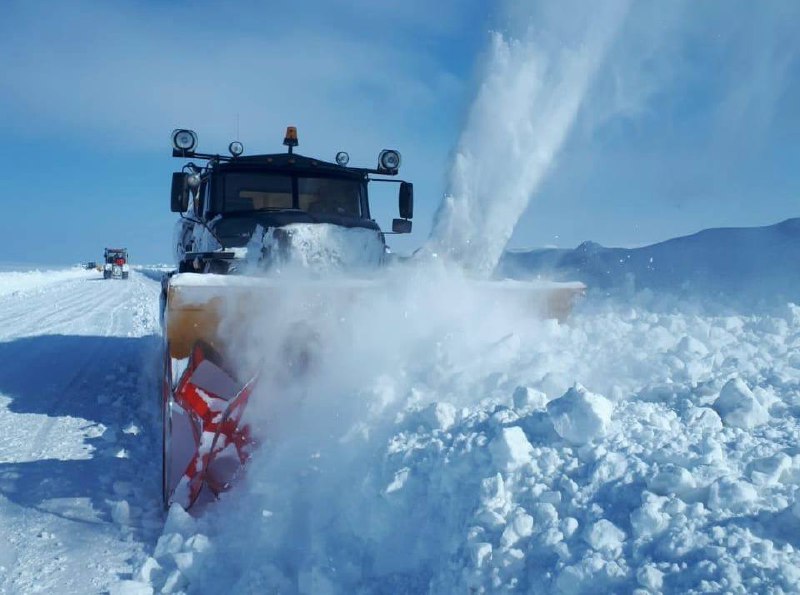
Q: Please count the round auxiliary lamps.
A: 4